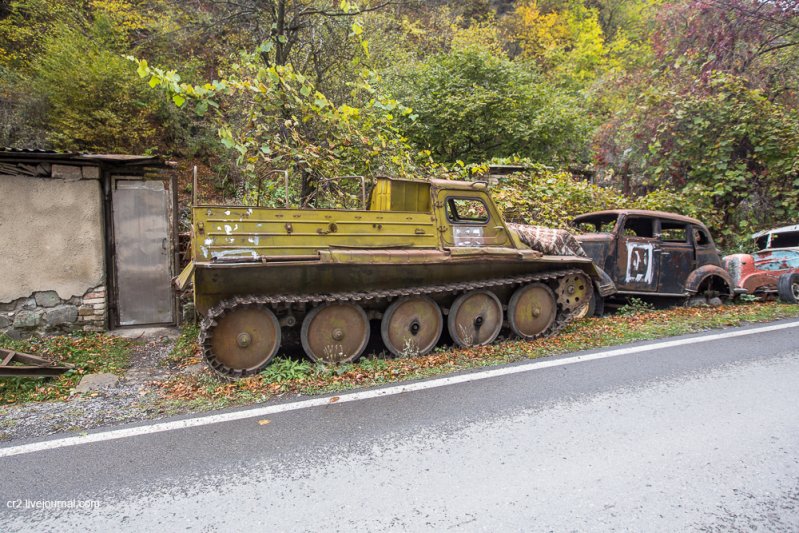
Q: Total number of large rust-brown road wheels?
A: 5